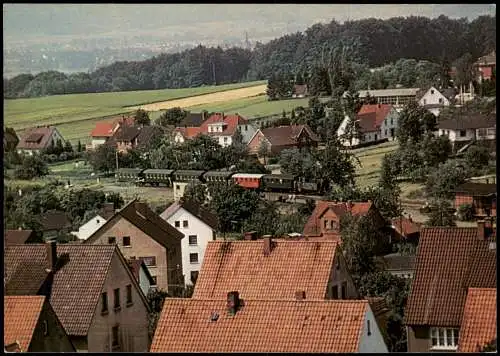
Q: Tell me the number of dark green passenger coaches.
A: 5